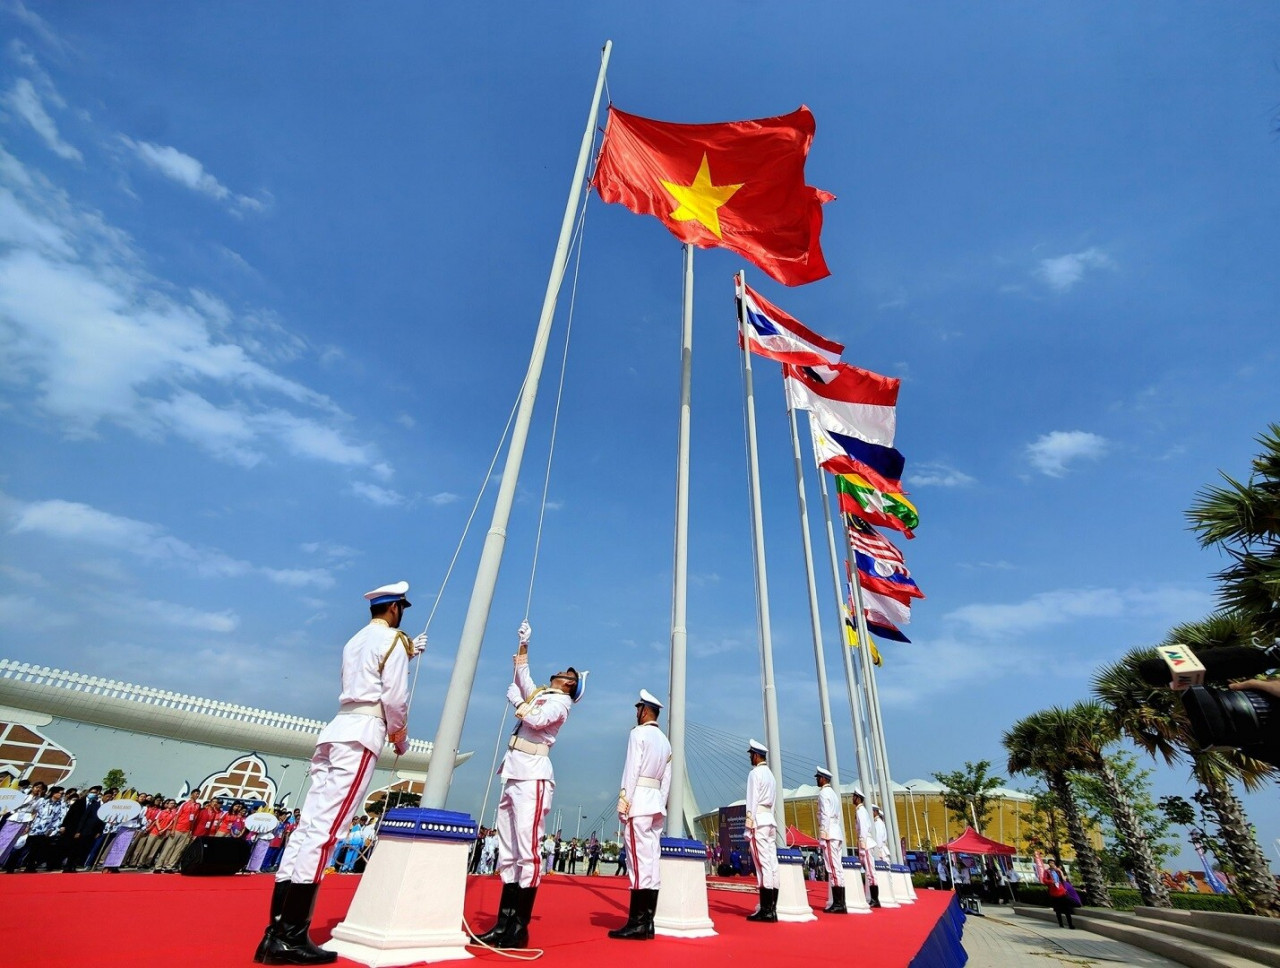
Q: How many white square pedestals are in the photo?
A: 7